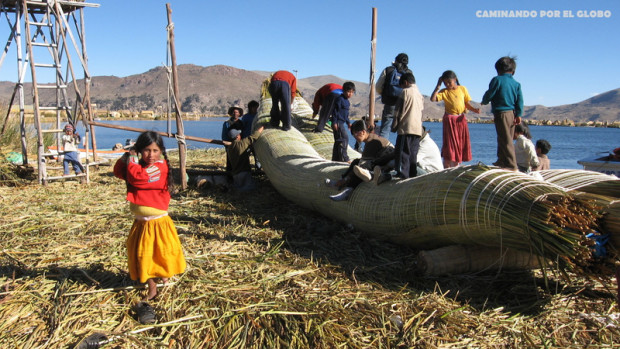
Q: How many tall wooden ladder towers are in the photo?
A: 1